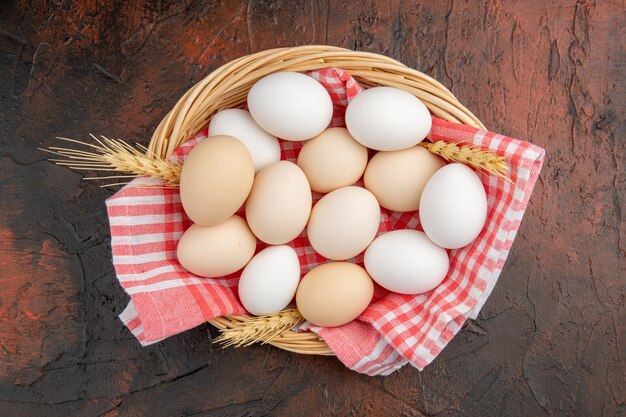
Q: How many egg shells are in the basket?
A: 13